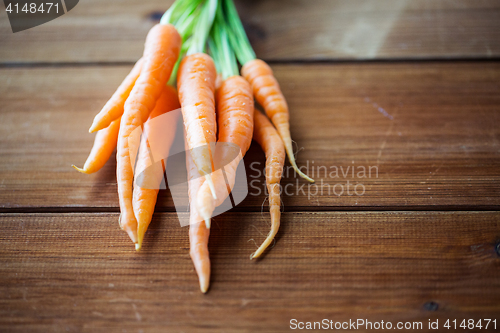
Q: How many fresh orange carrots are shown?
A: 9